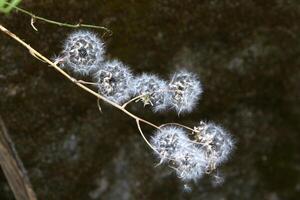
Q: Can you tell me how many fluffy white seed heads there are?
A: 7